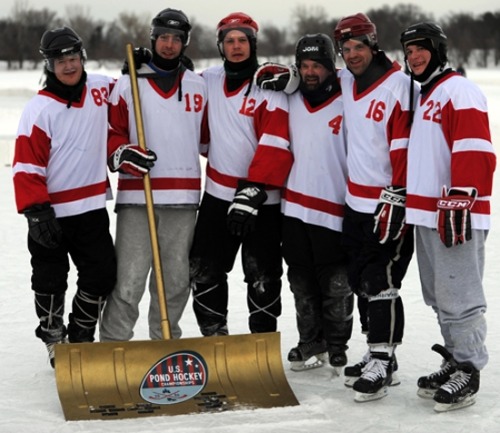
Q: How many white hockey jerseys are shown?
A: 6